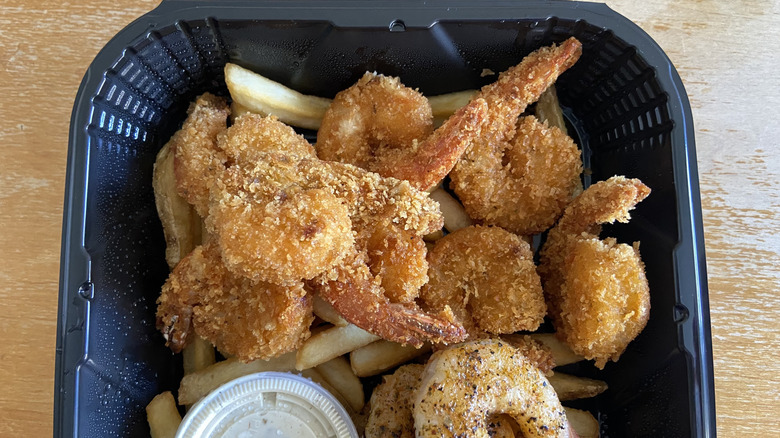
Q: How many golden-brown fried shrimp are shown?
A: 8